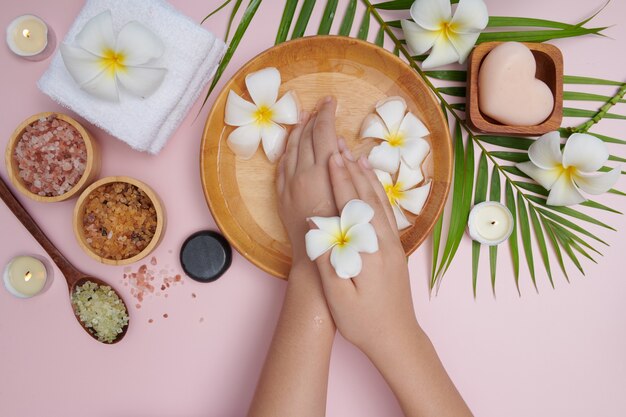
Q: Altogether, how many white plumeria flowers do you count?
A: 7